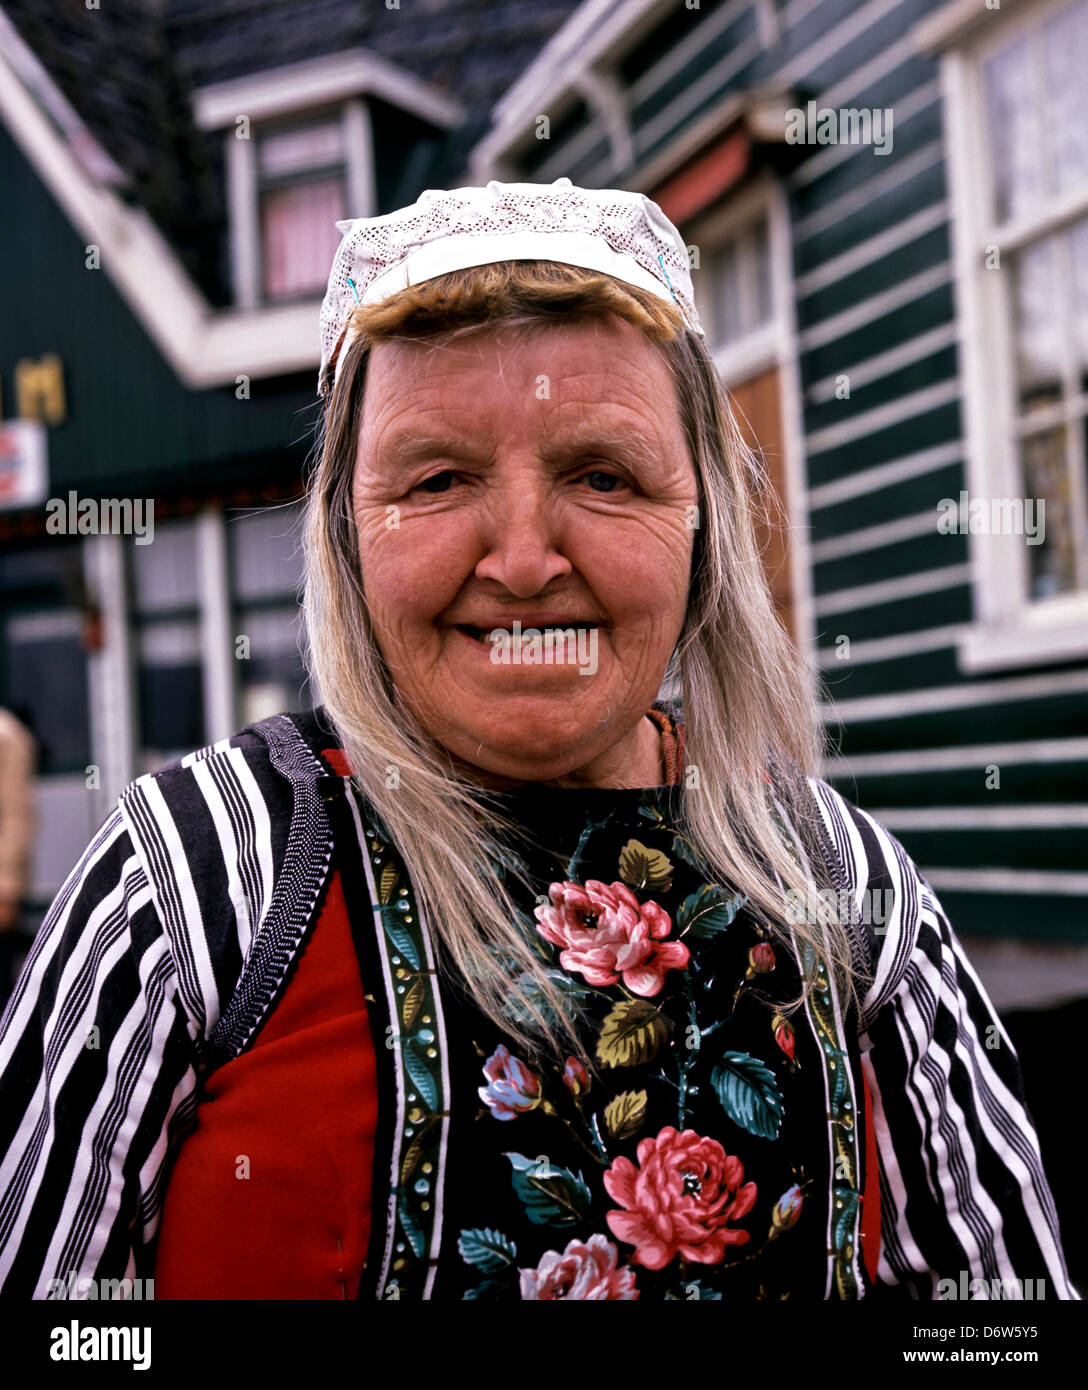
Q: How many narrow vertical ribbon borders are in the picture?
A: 2